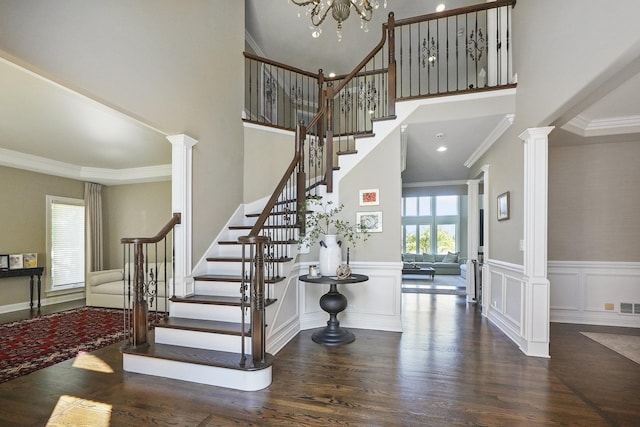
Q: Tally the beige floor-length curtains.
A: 1